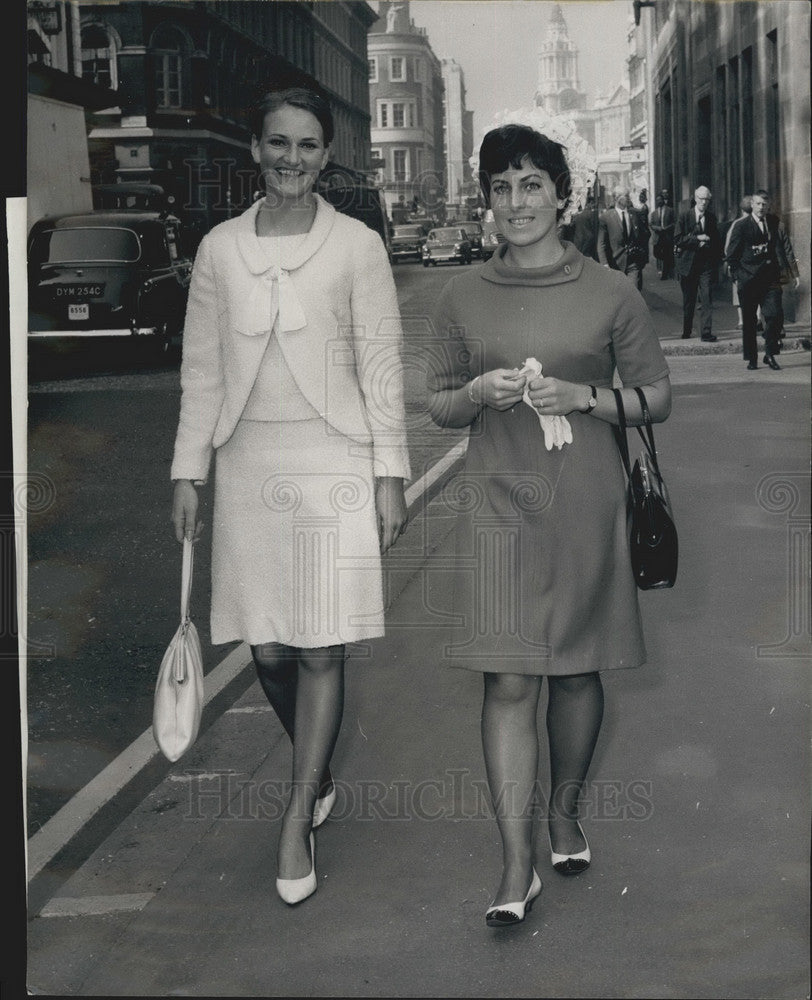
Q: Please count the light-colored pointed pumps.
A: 2